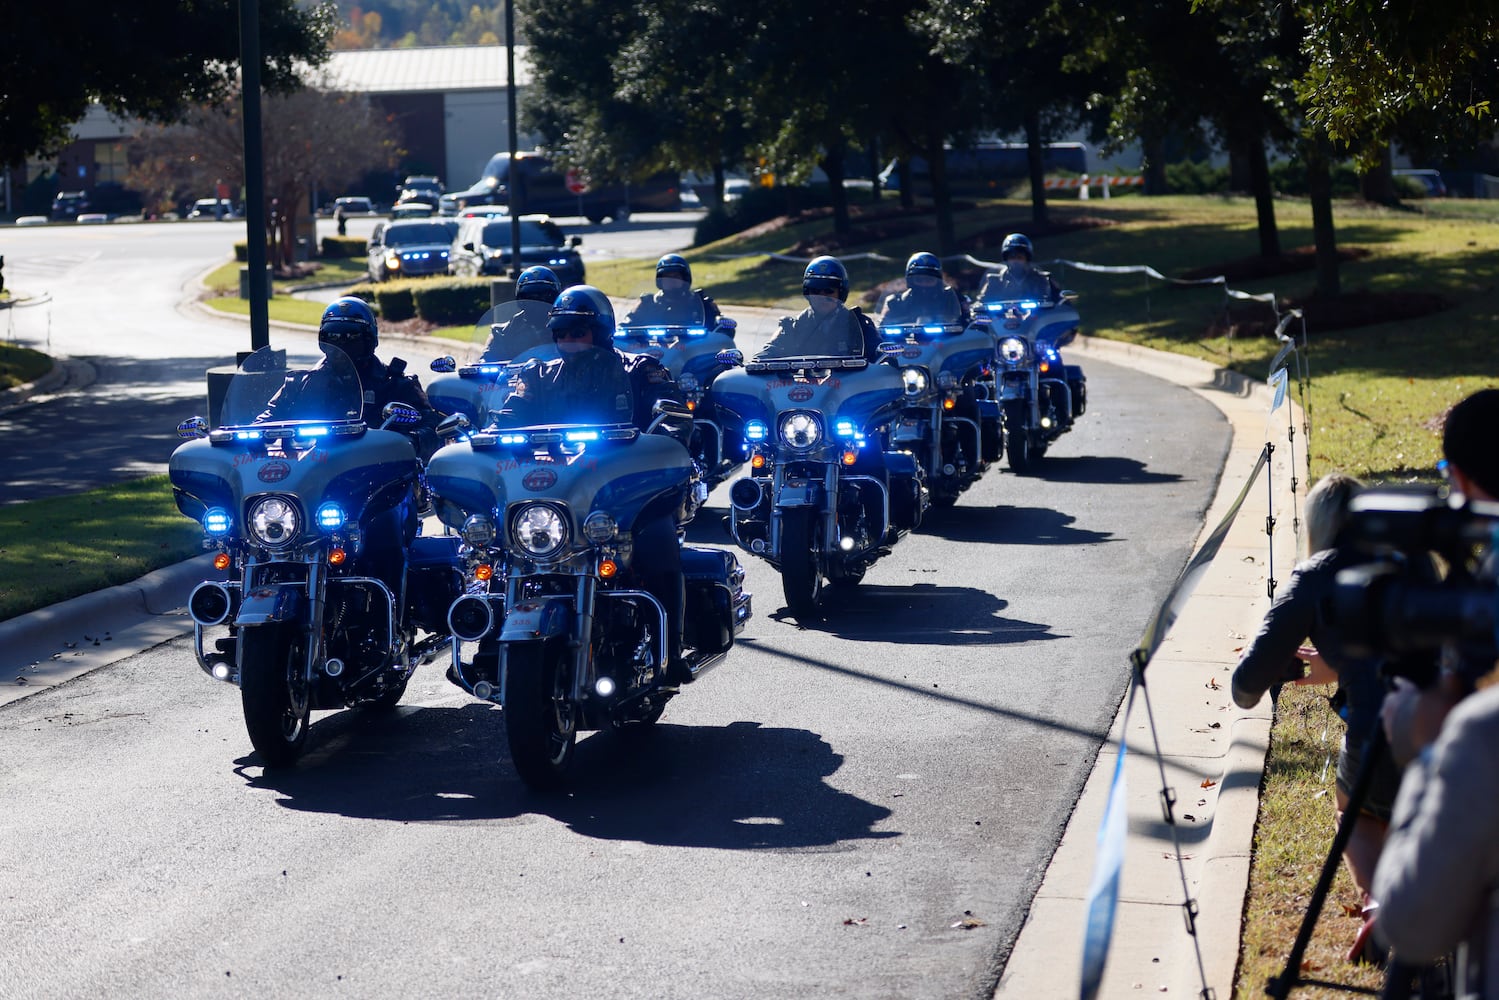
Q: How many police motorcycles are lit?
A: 7